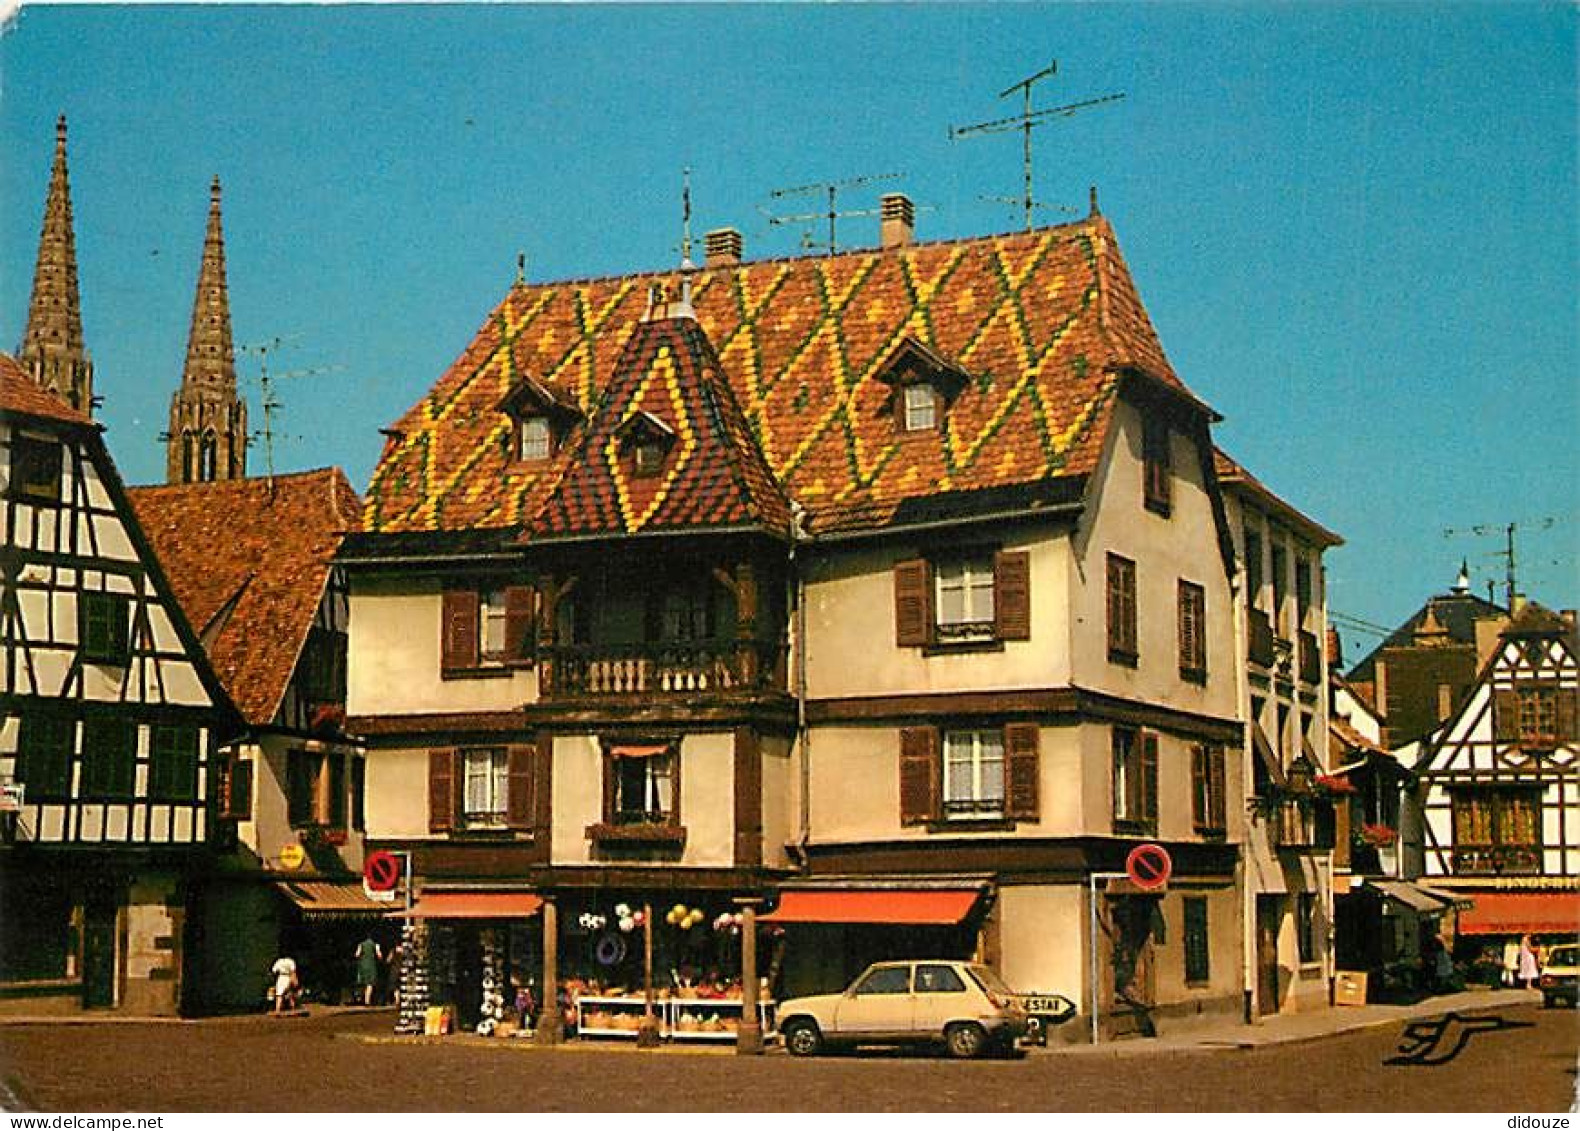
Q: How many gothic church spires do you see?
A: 2